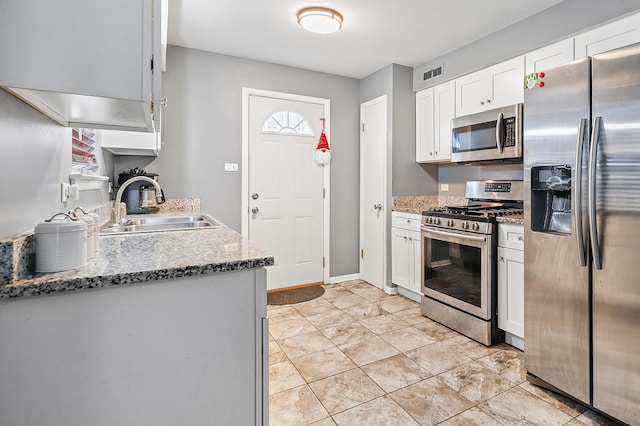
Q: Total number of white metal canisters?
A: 3